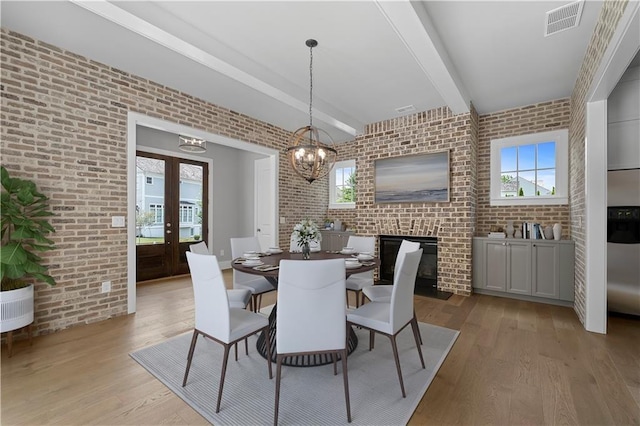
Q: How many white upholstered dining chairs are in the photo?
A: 8